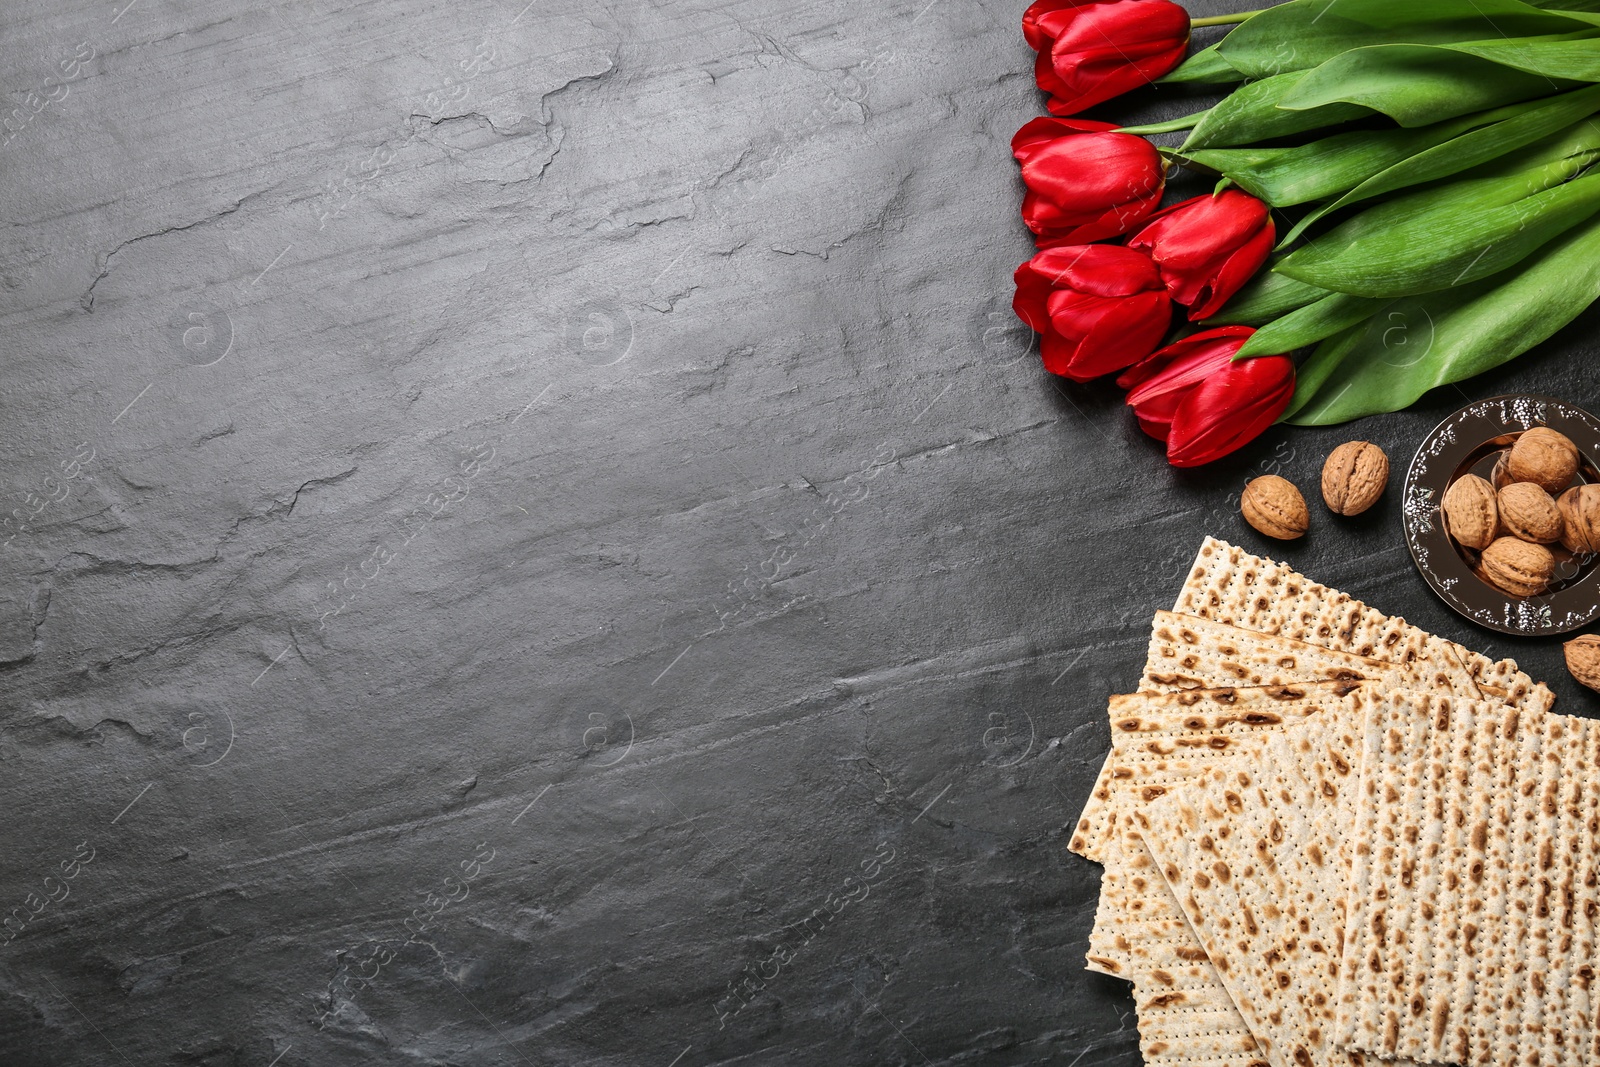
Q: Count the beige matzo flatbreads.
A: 5